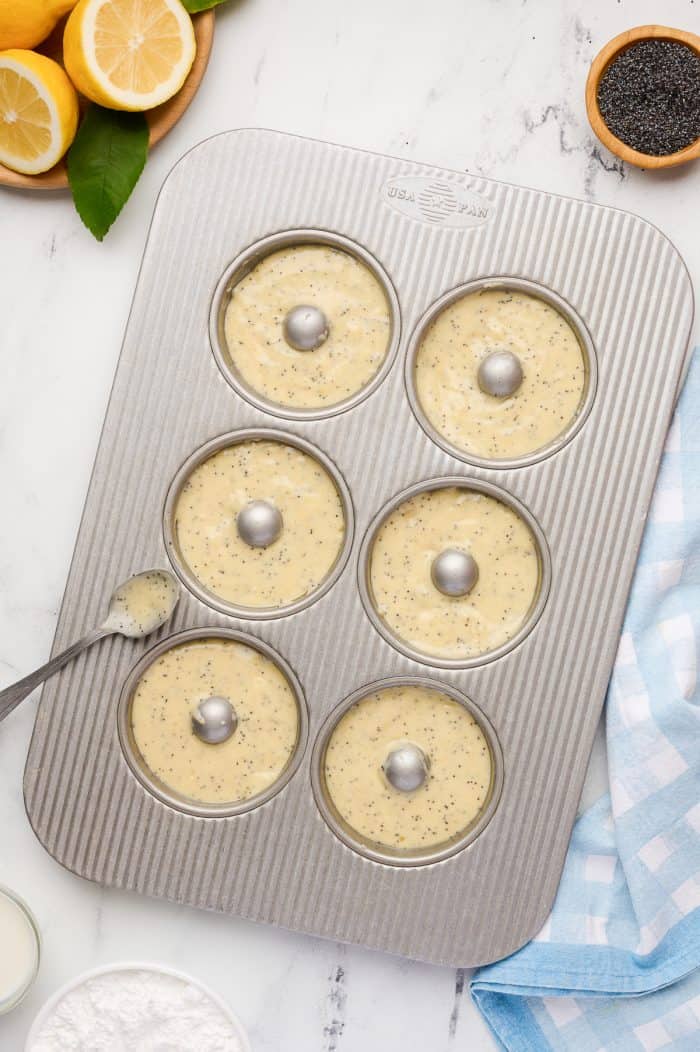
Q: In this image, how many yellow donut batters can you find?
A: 6